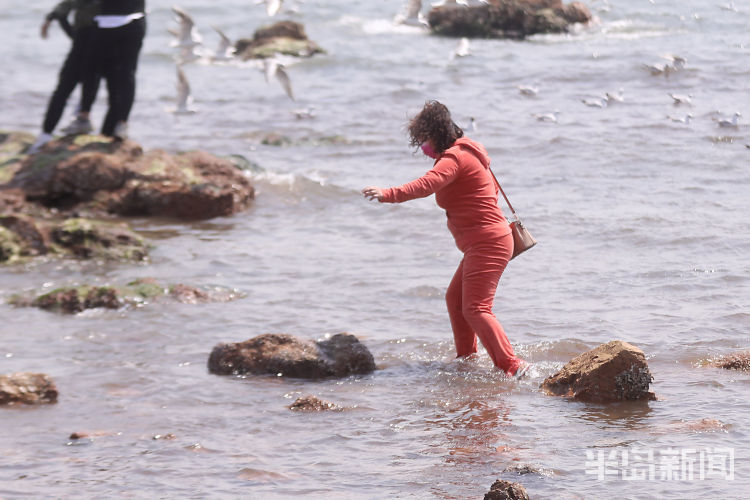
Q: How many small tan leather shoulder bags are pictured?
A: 1